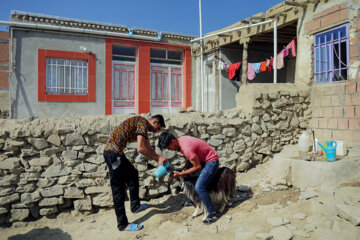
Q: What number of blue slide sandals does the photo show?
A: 2